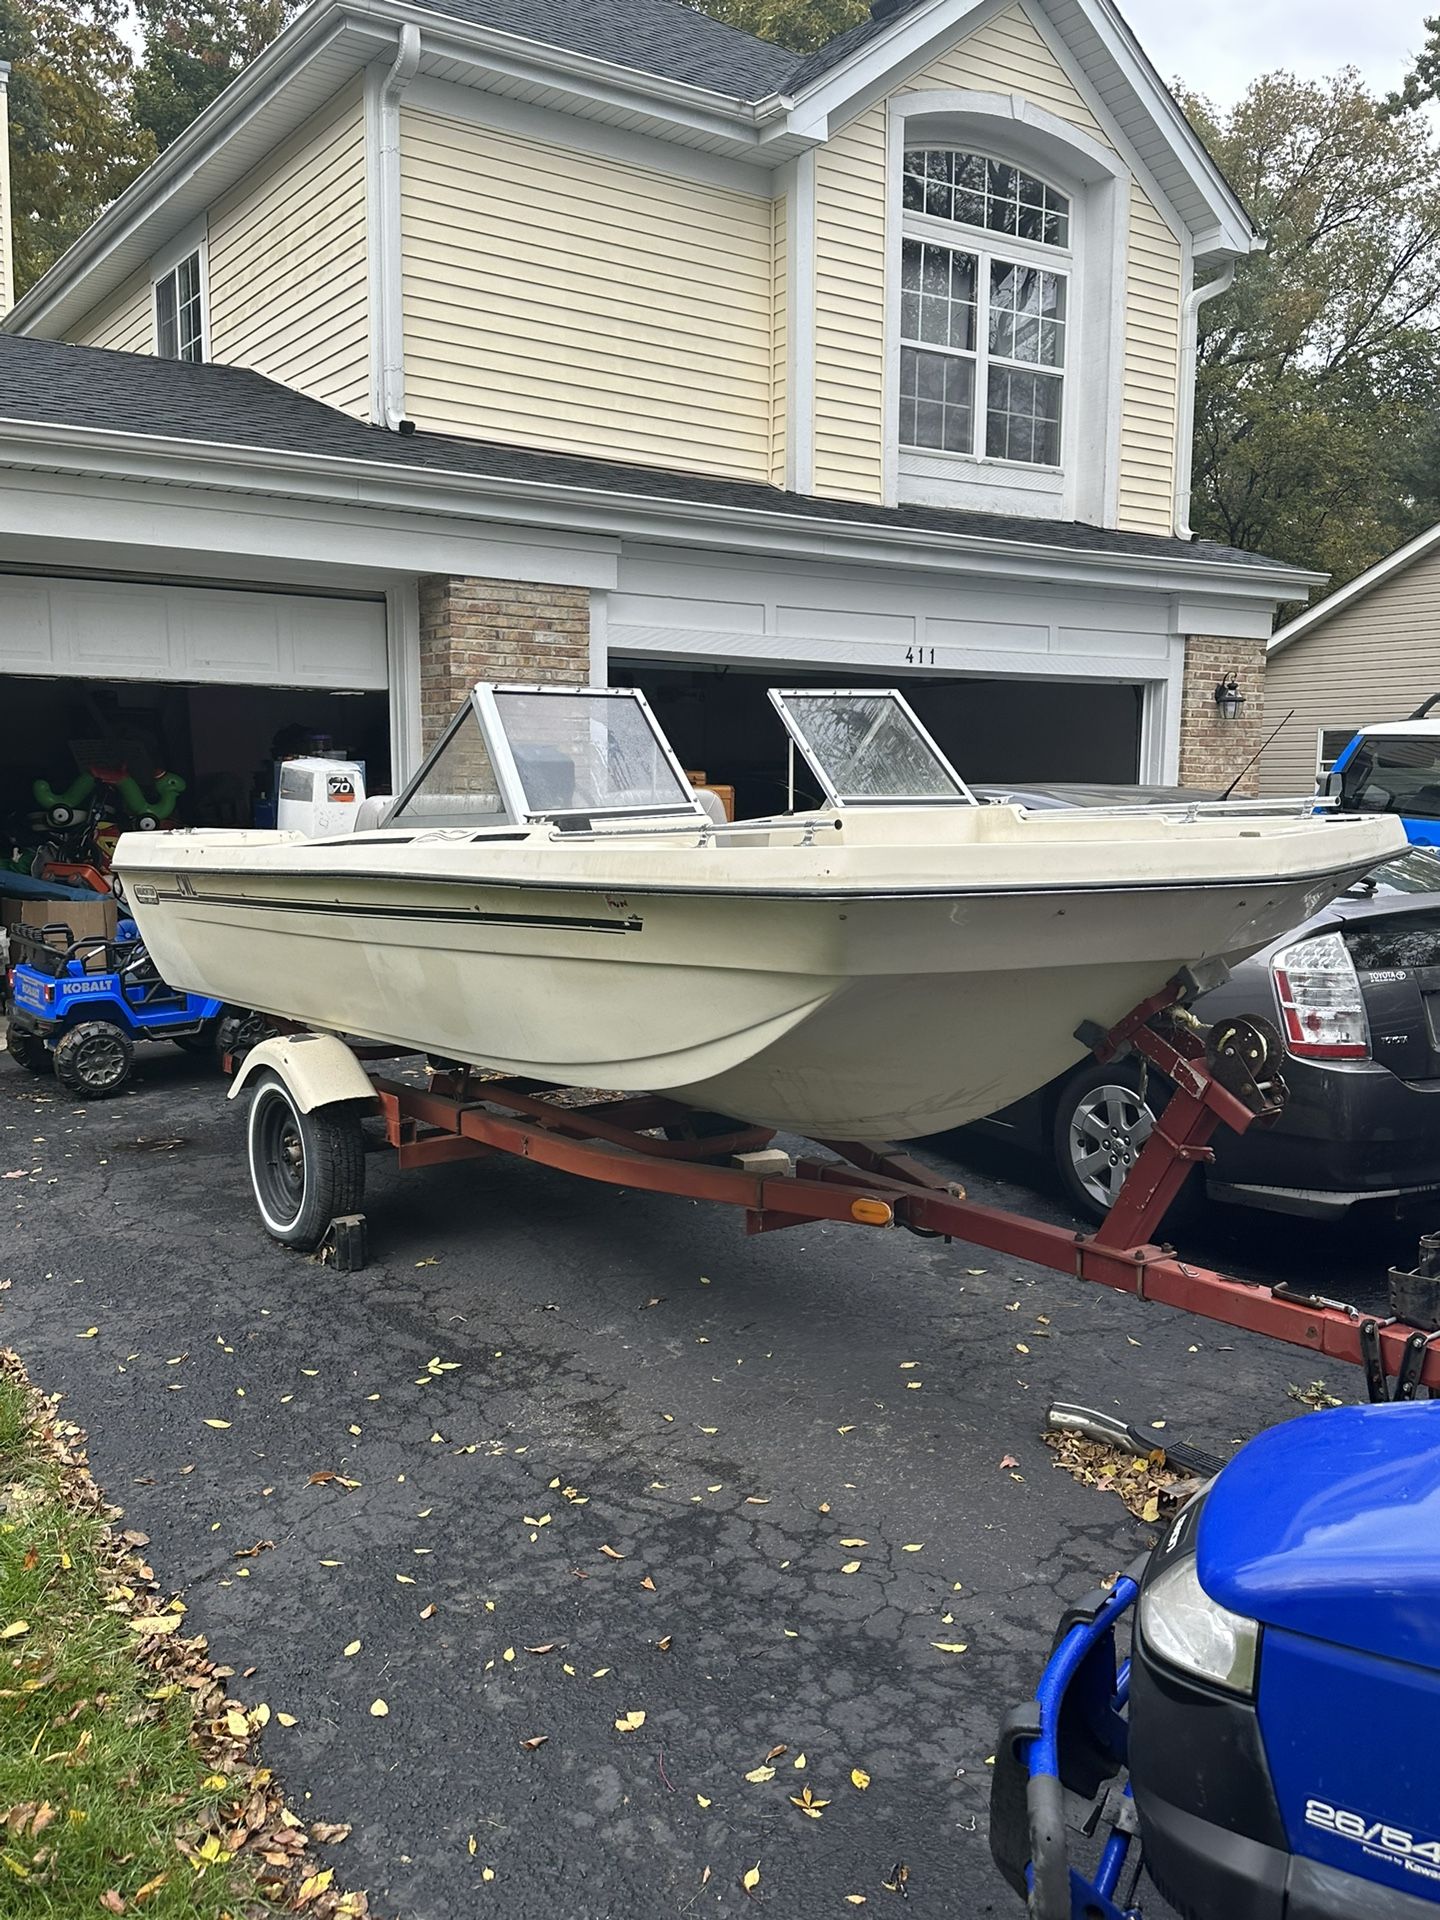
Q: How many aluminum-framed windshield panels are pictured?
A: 3